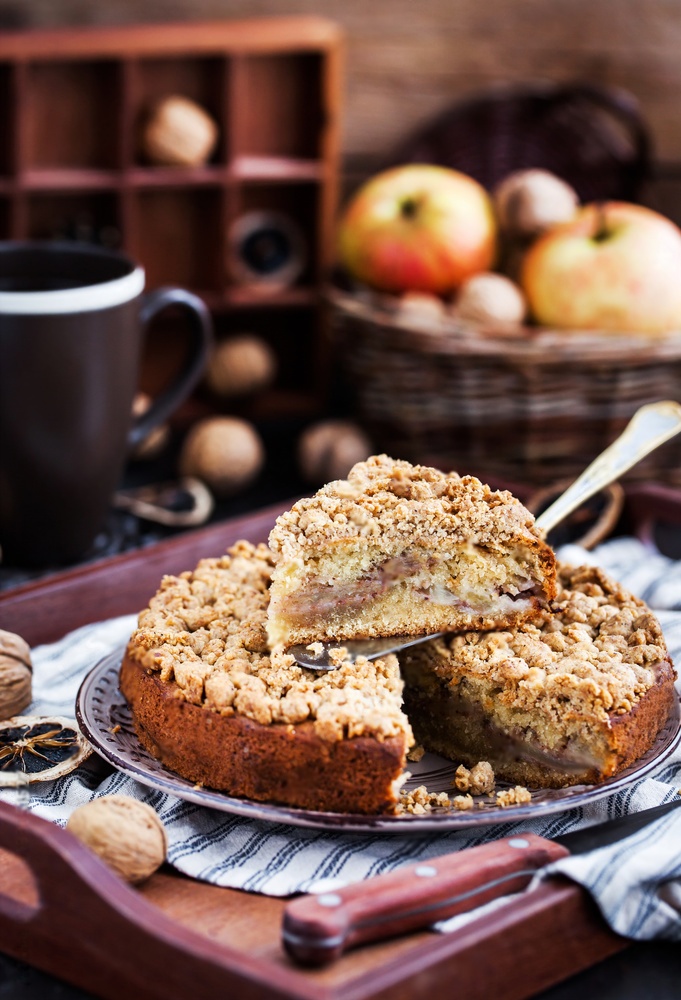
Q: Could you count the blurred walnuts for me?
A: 8